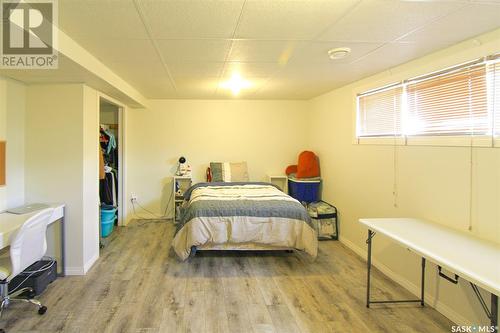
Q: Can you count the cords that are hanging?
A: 2